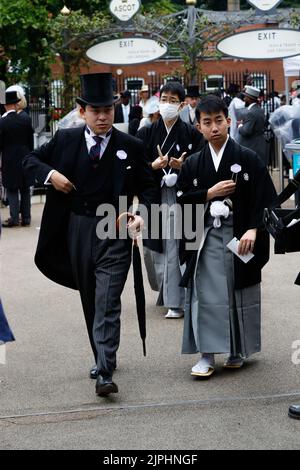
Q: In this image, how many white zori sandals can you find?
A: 3